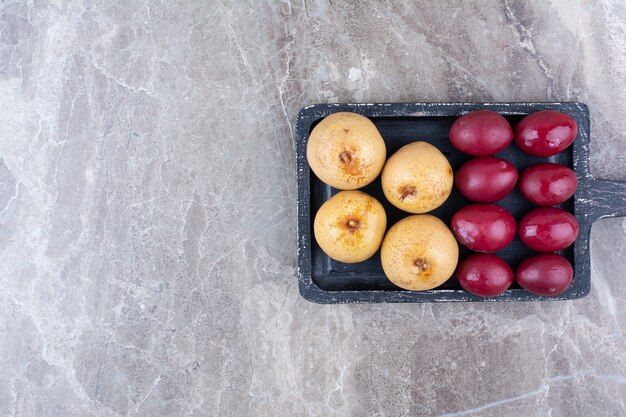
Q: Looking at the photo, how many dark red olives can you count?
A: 8